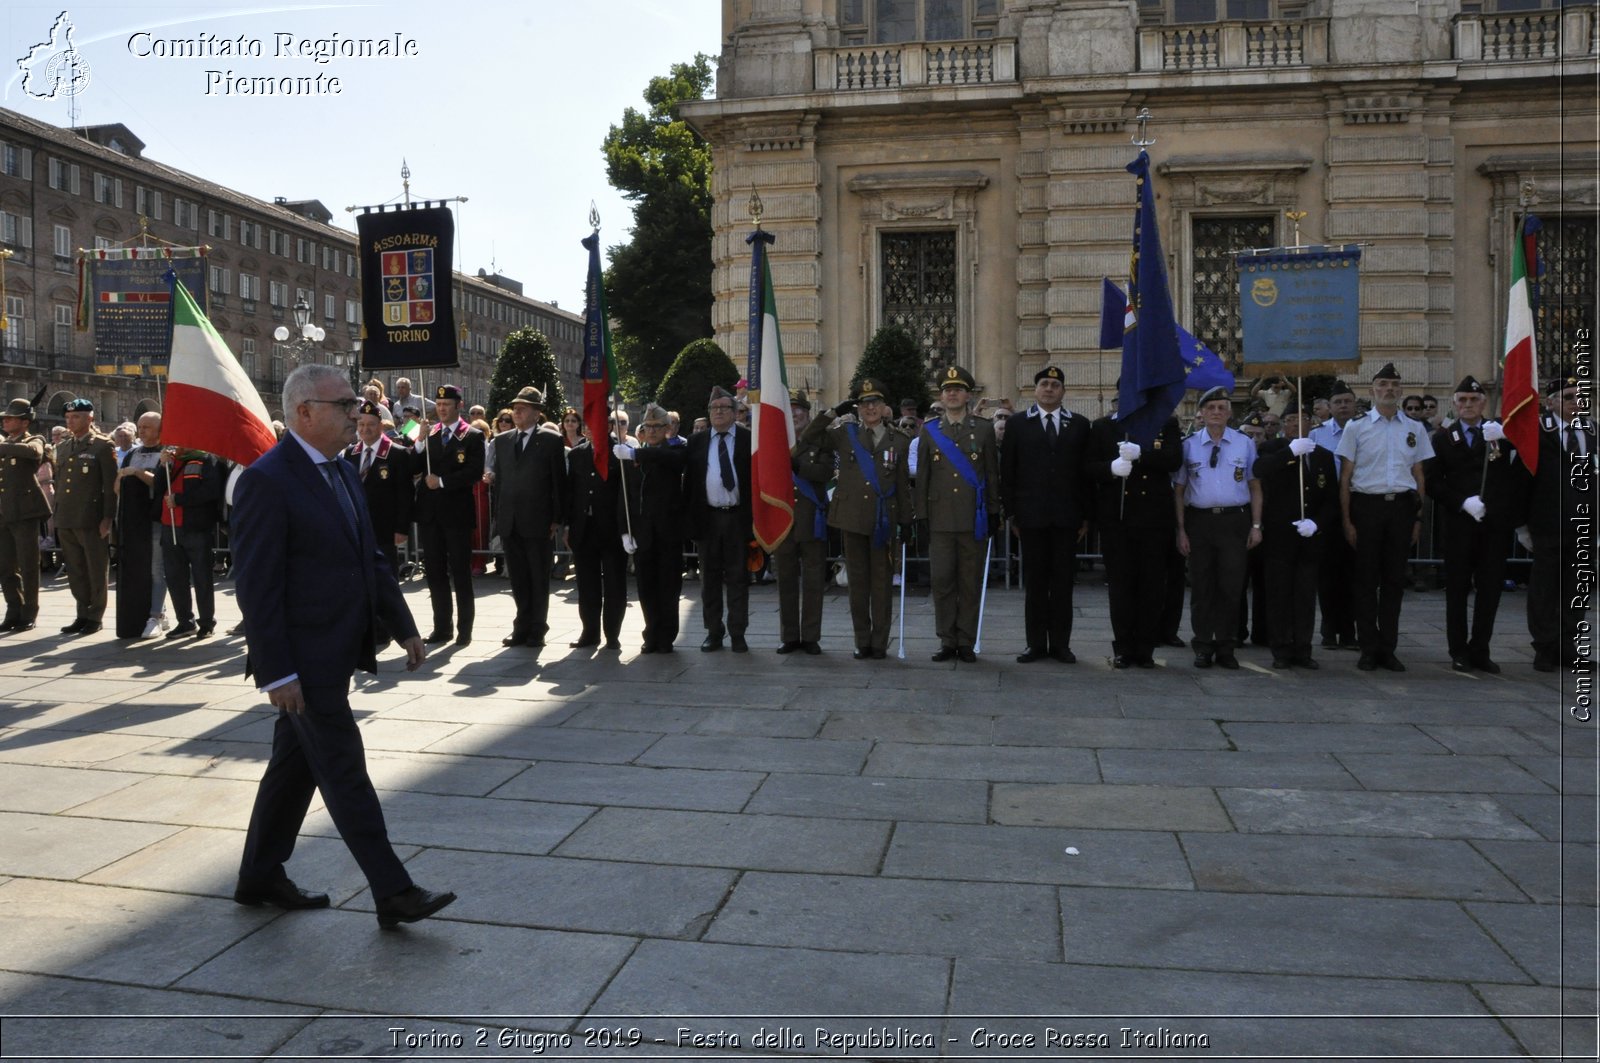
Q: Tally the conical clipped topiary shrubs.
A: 3